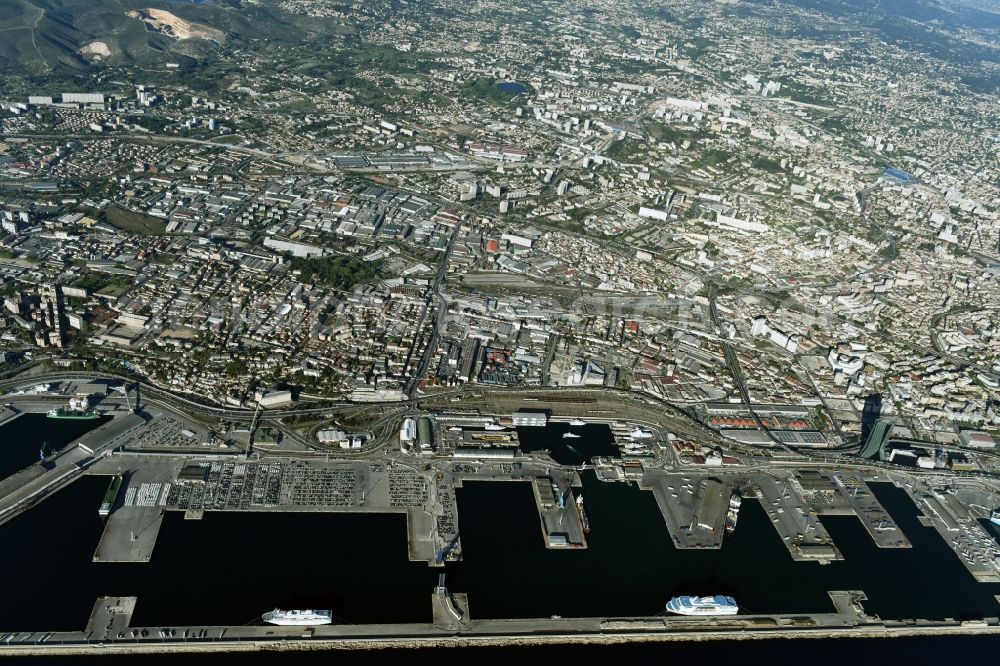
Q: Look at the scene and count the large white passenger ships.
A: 2